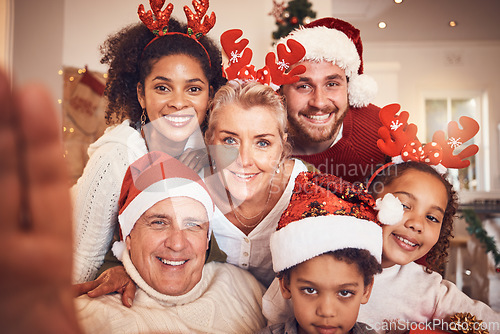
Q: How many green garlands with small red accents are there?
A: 1